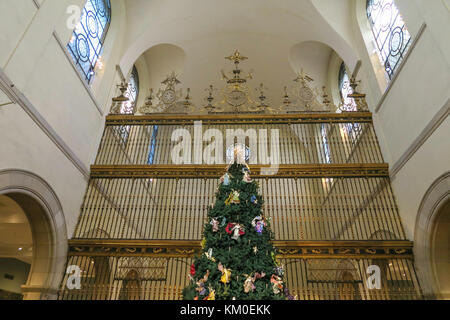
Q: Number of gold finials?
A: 11